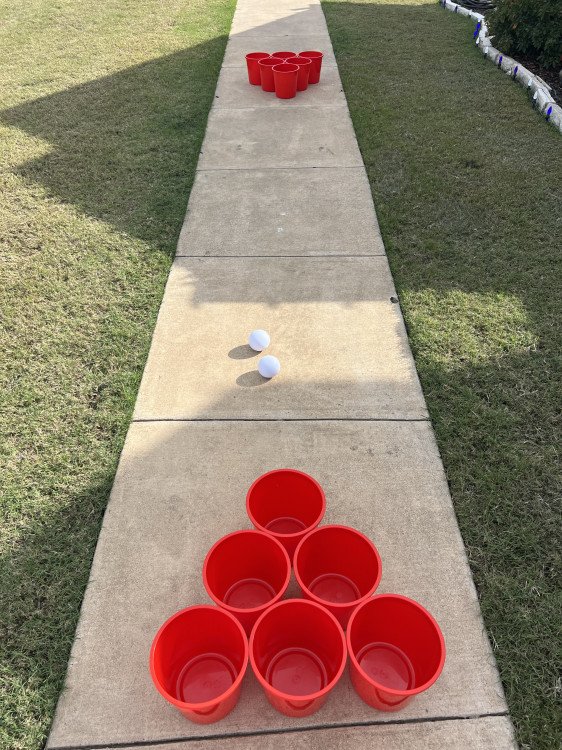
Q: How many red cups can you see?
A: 12